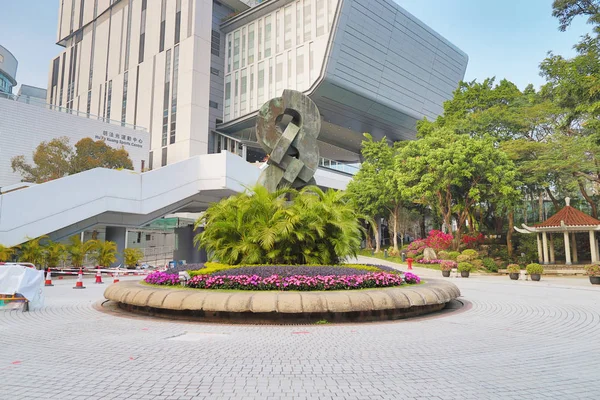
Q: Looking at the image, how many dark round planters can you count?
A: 5